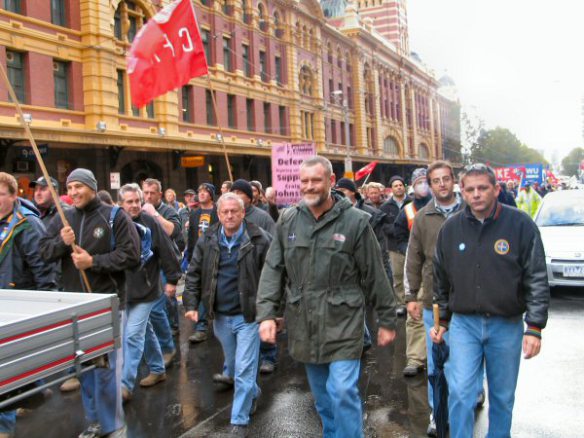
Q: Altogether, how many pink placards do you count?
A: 1